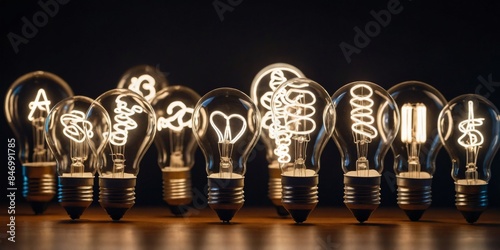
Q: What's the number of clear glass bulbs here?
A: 11